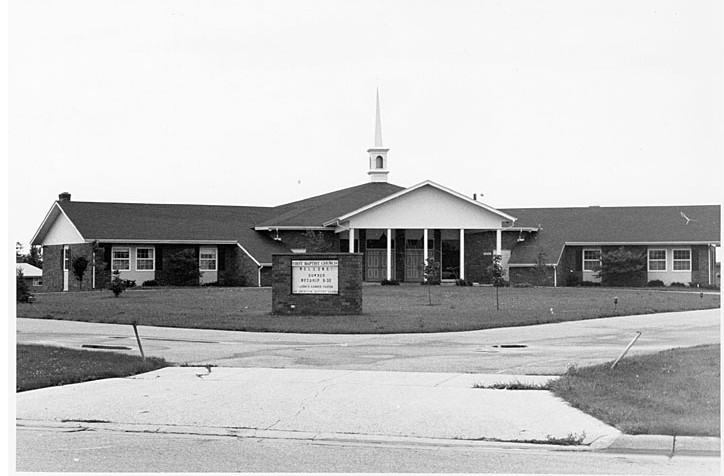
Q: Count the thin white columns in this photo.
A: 5